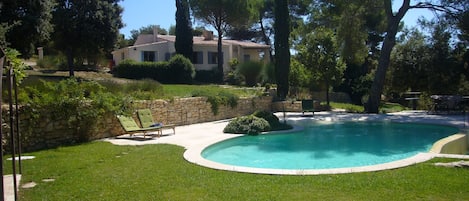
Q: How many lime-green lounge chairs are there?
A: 2